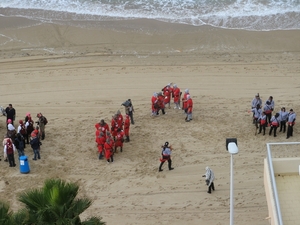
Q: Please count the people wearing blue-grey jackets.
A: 9